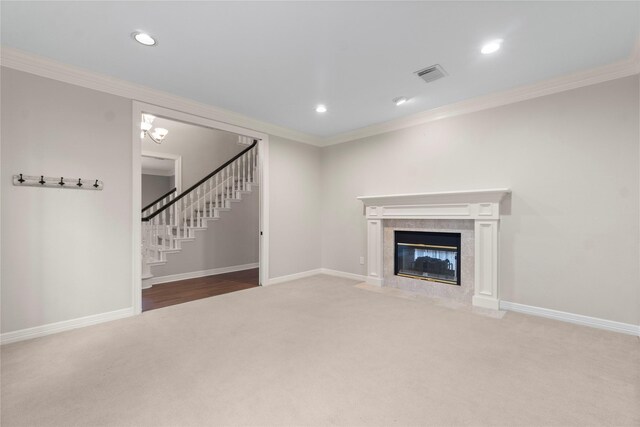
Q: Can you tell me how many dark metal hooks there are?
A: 5